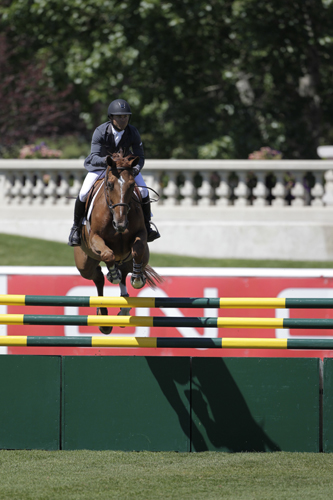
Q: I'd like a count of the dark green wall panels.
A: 4